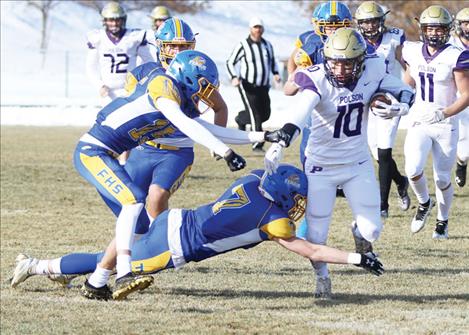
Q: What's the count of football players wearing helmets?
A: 10